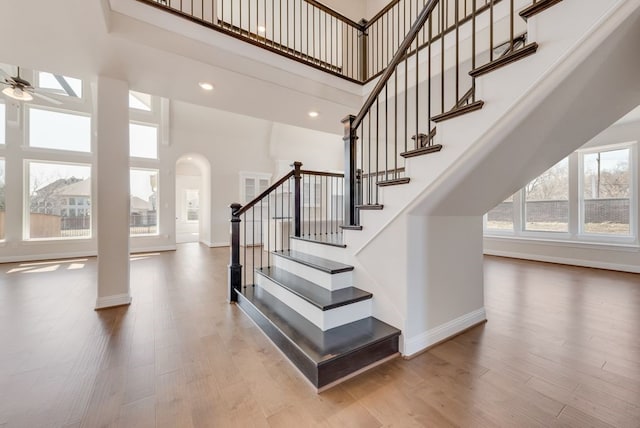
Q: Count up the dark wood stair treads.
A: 11